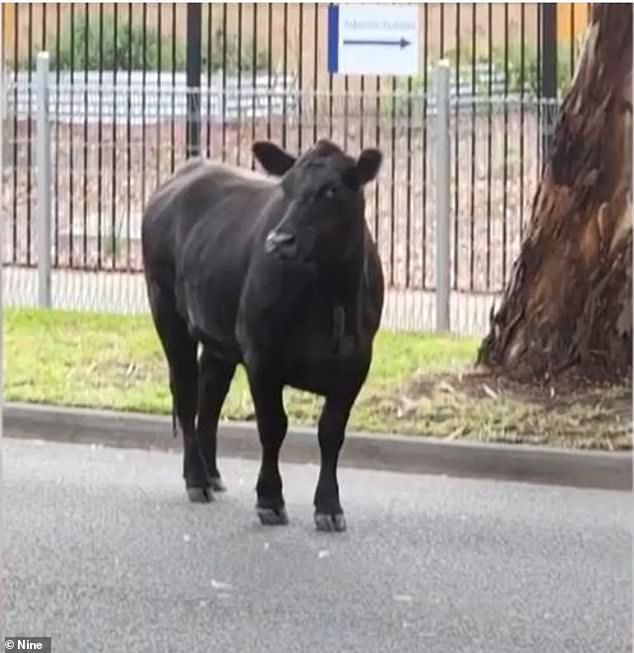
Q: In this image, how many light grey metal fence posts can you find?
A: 2